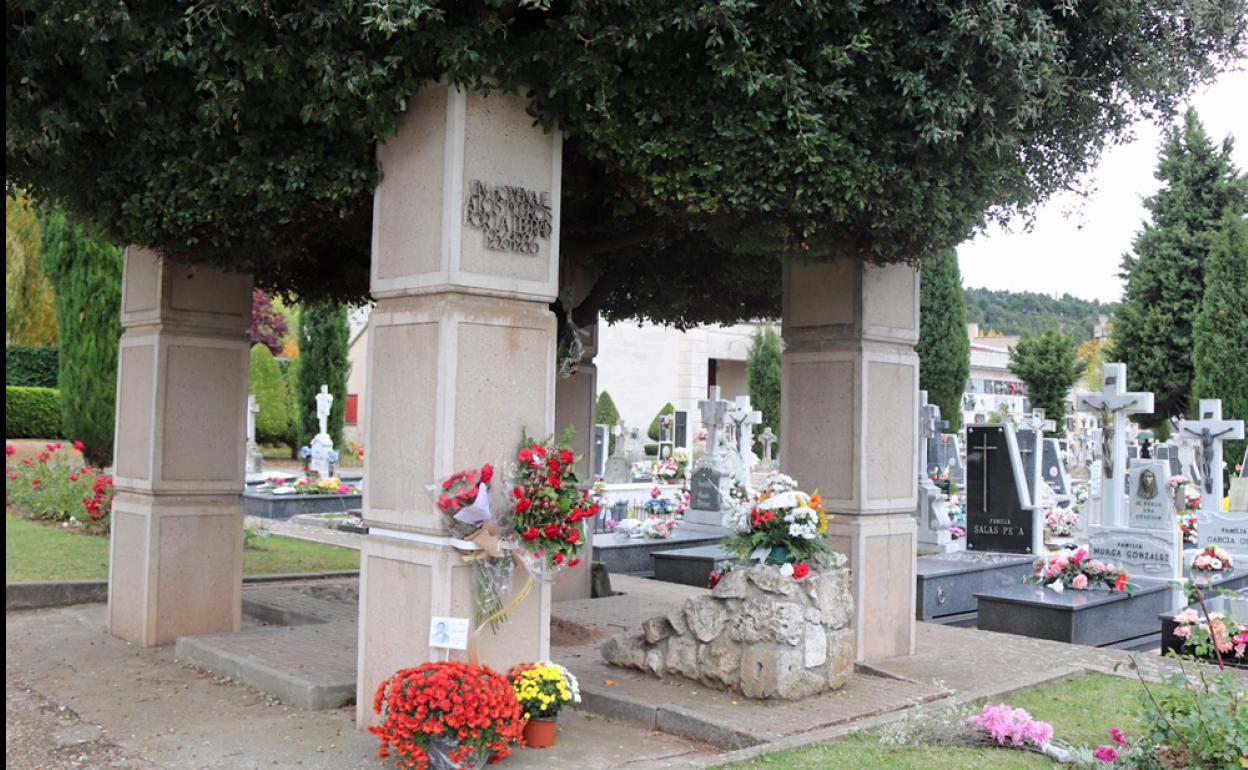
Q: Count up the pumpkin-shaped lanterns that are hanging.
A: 0